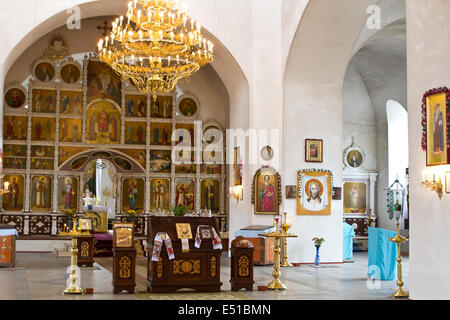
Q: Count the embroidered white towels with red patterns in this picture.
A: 2